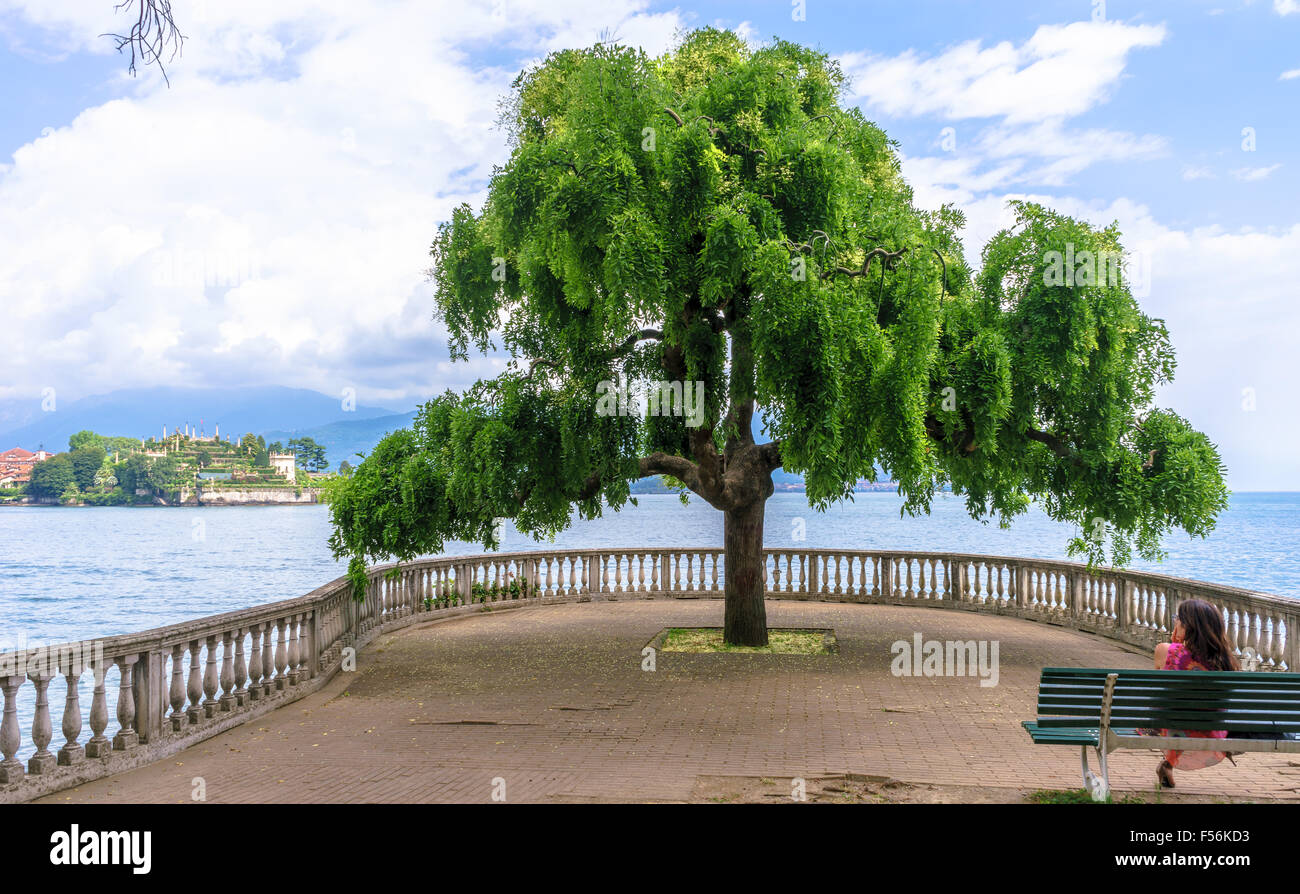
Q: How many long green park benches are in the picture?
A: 1